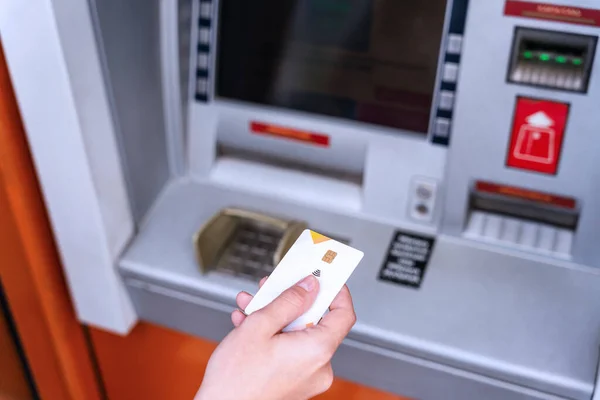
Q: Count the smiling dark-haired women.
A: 0